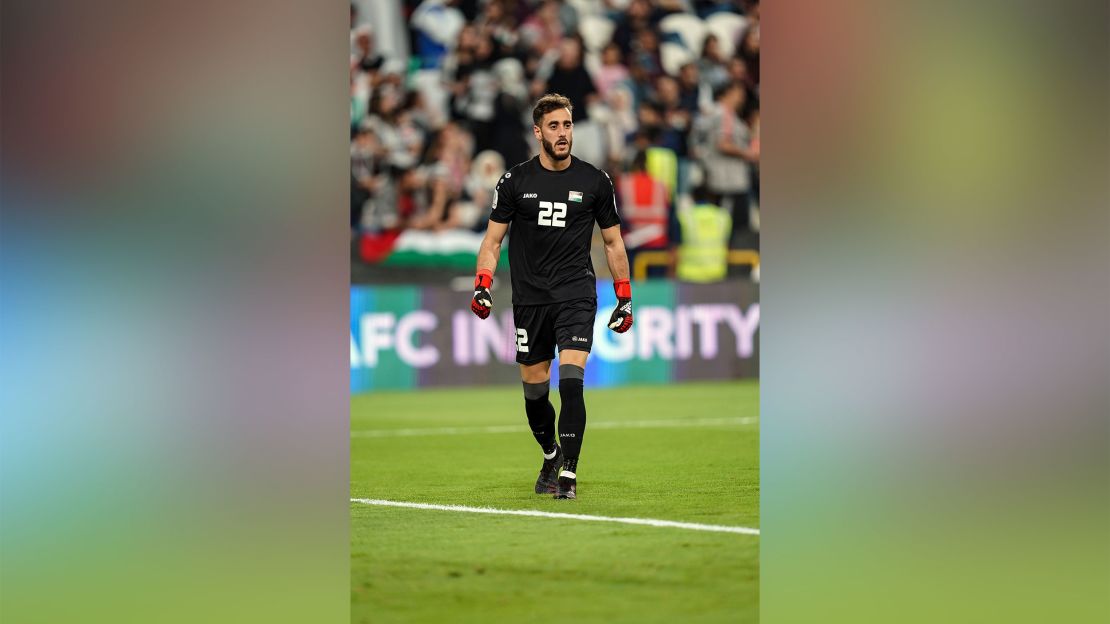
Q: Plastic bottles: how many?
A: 0